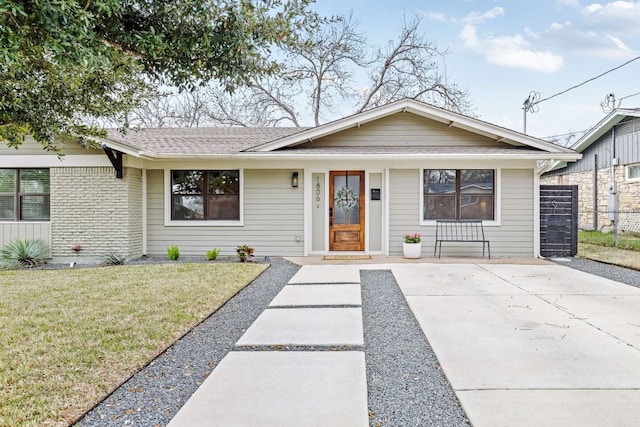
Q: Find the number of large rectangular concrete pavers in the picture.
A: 4